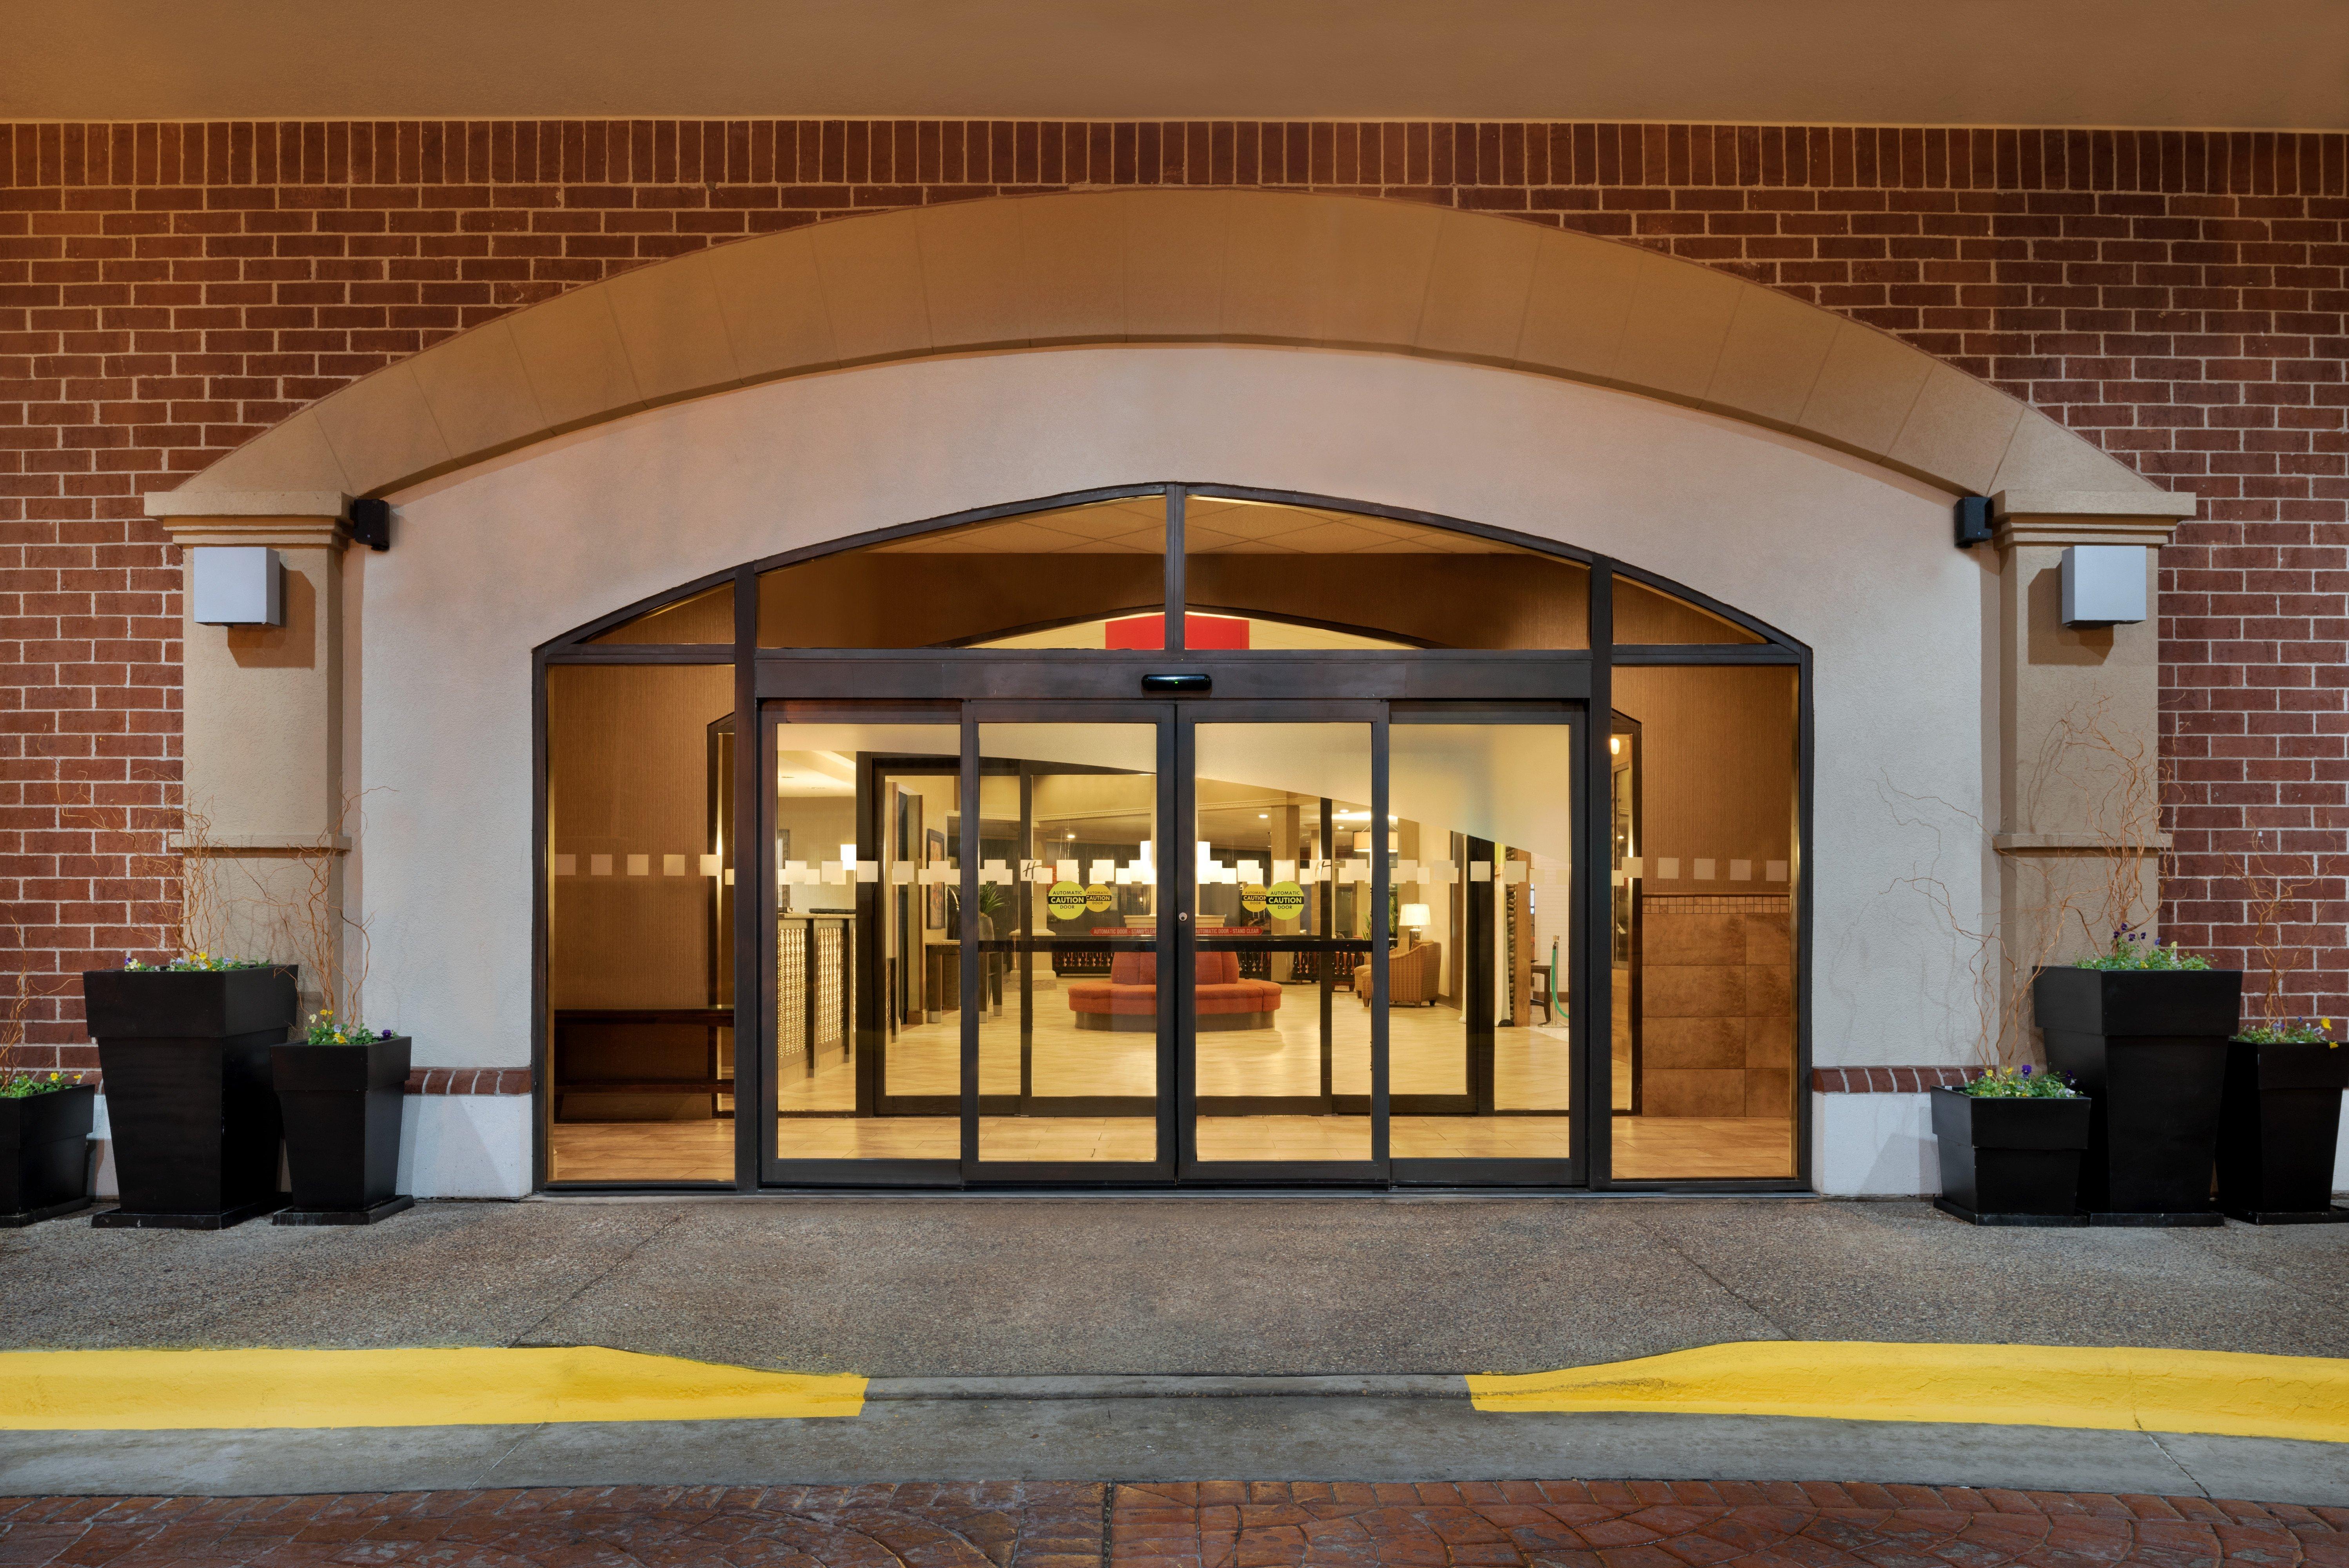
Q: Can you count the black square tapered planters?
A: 6